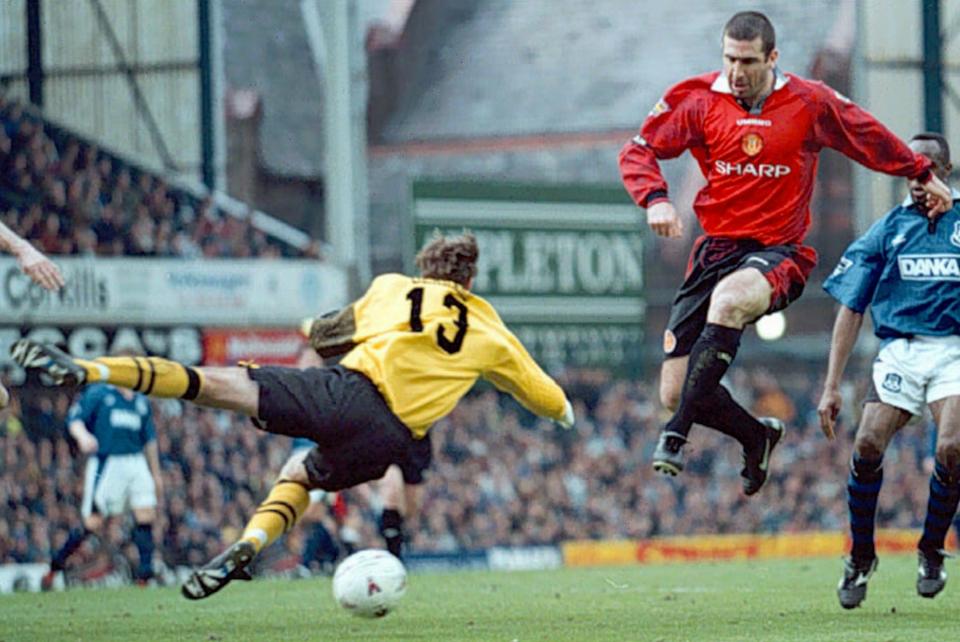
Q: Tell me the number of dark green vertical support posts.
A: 3